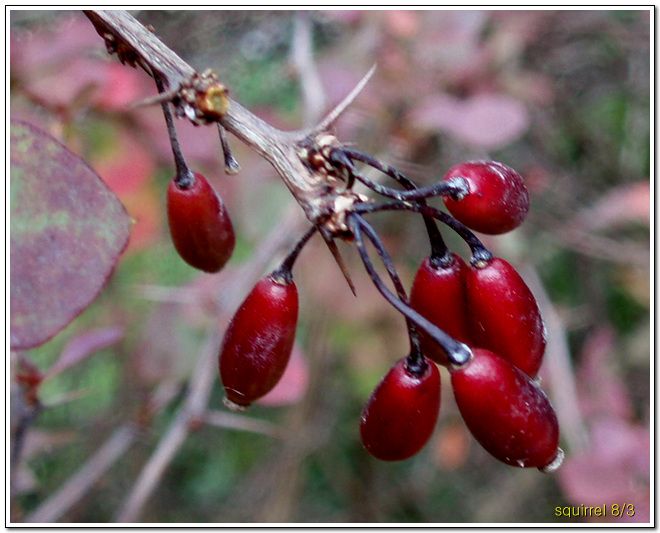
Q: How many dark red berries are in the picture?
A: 7